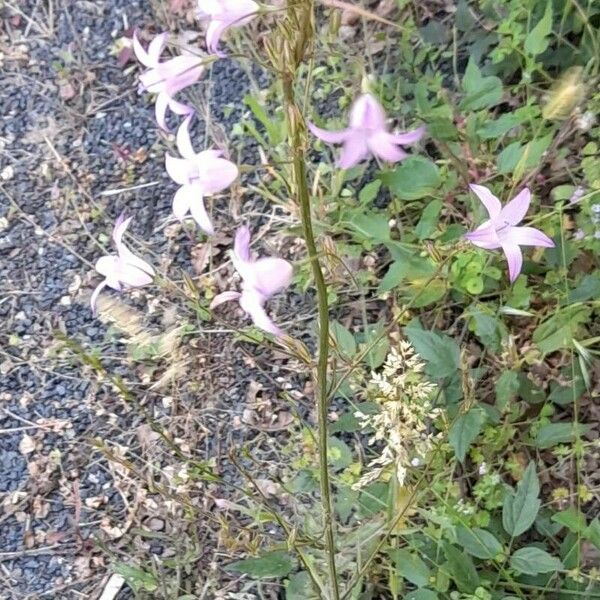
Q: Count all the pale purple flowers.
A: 7